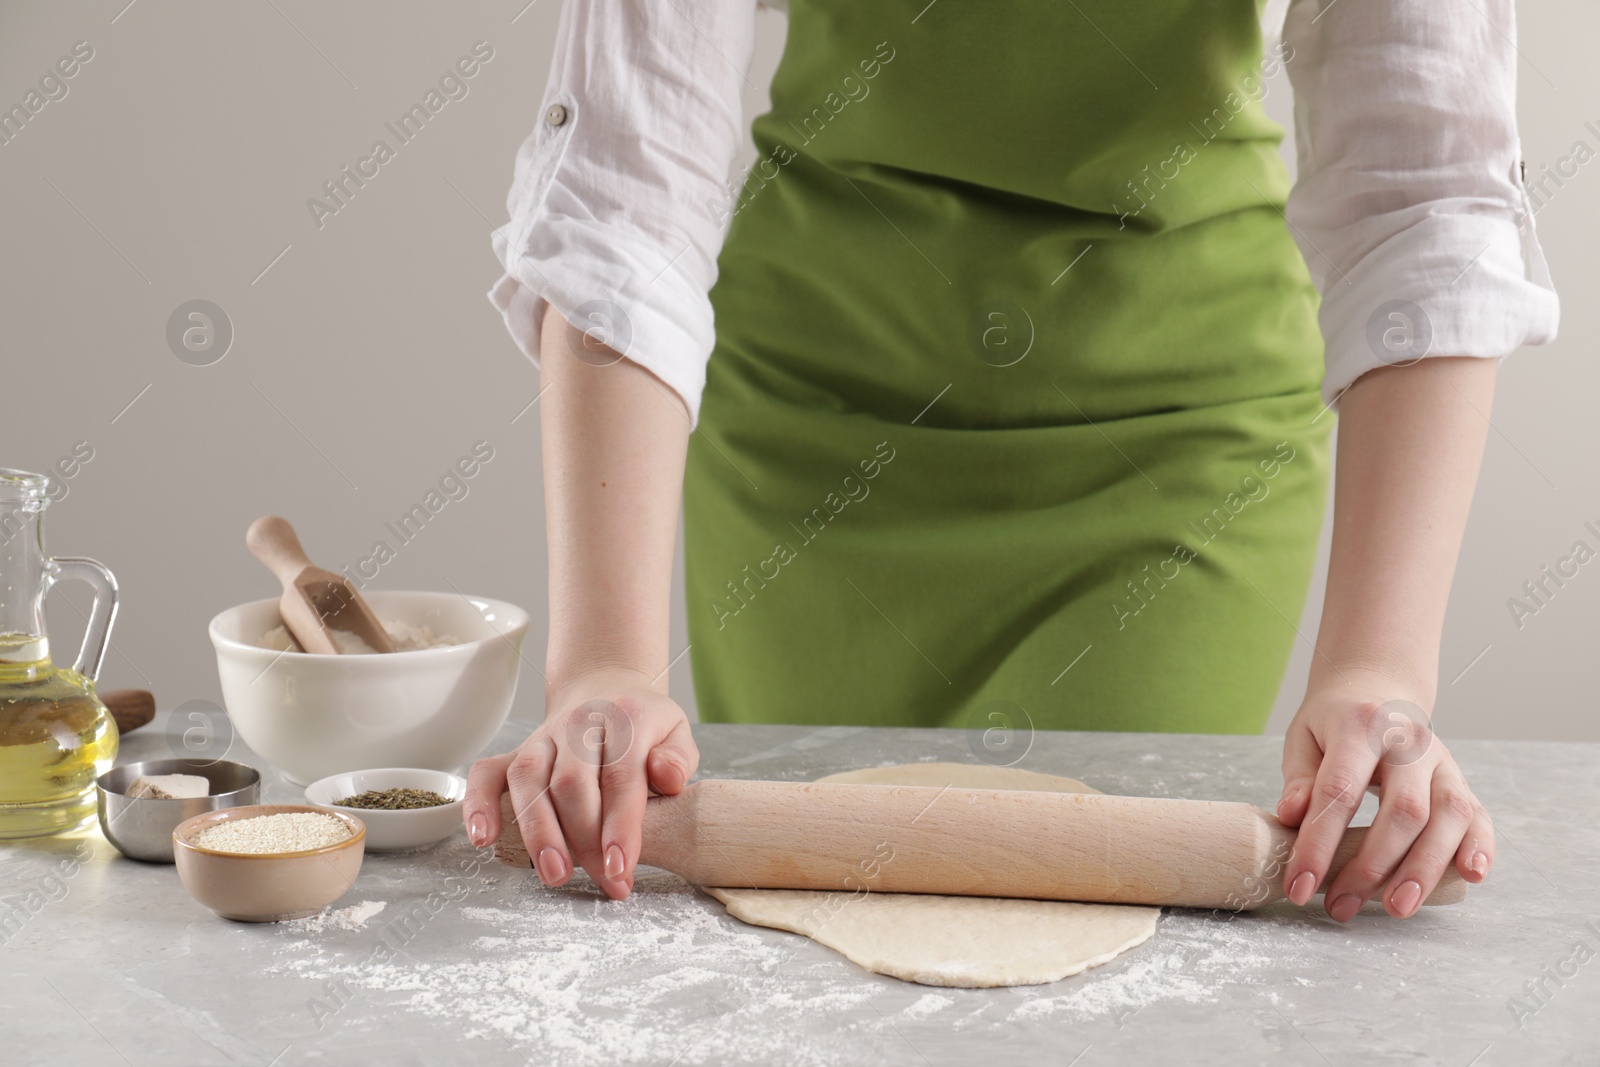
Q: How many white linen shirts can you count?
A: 1